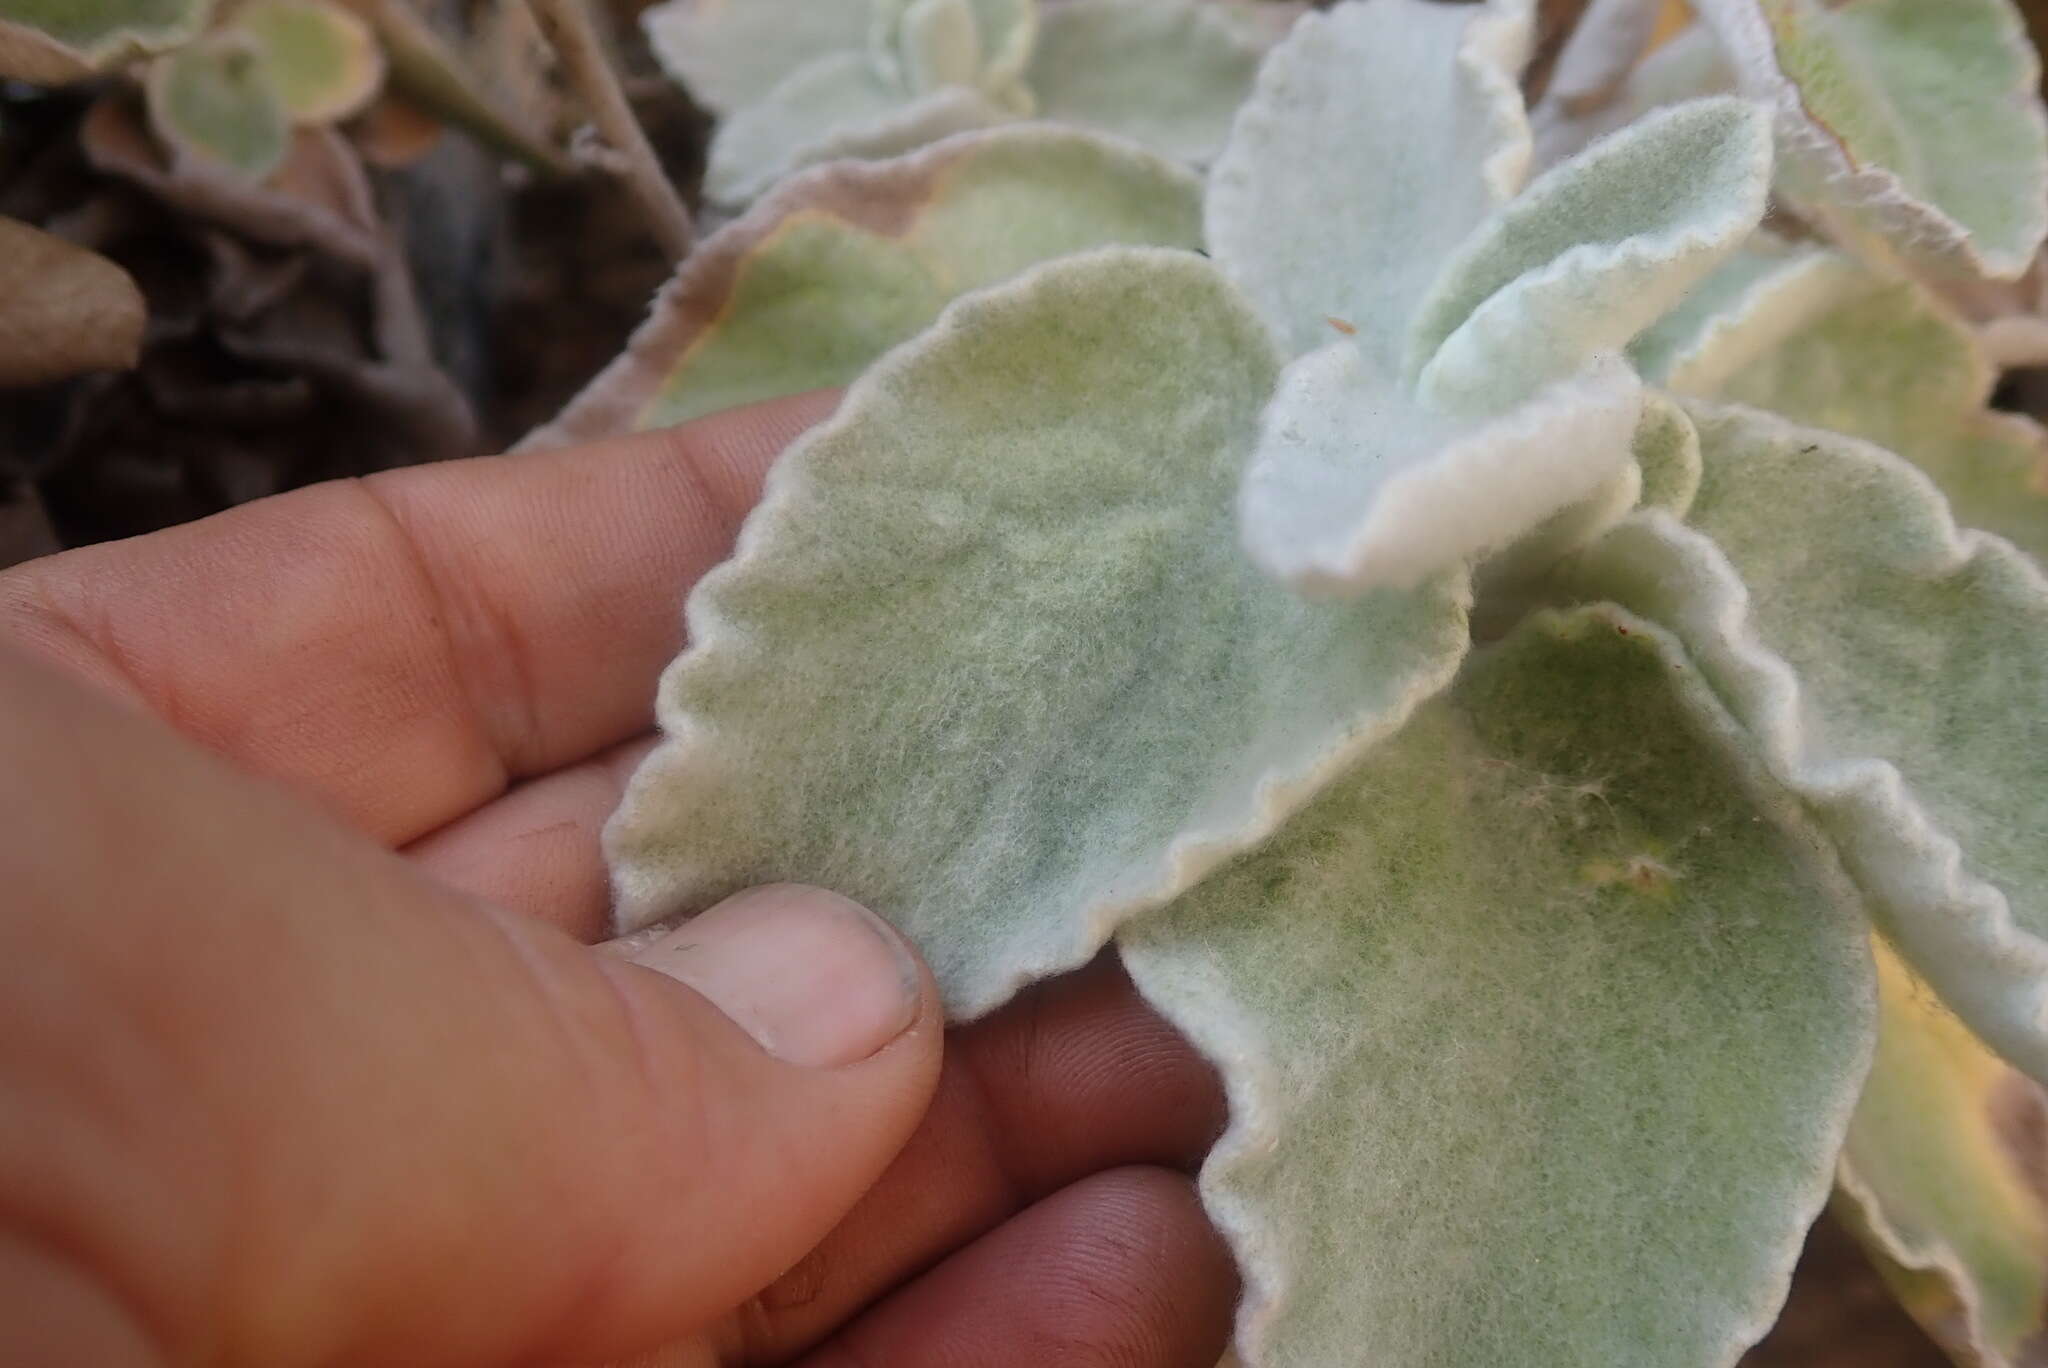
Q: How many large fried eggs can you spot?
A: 0